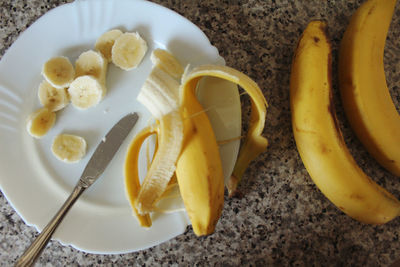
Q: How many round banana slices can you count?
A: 8